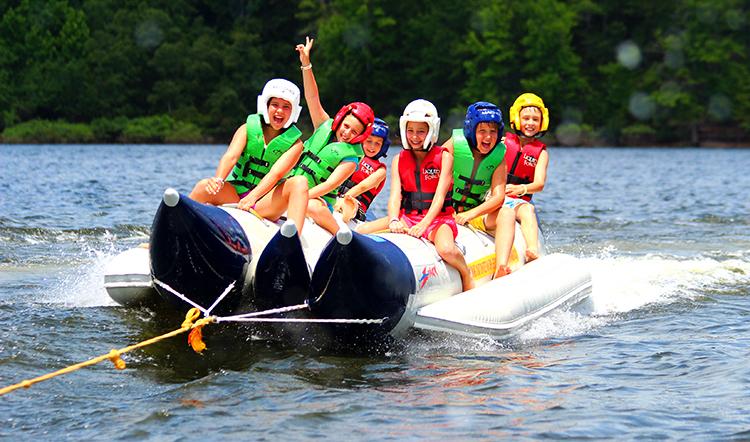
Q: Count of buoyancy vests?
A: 6